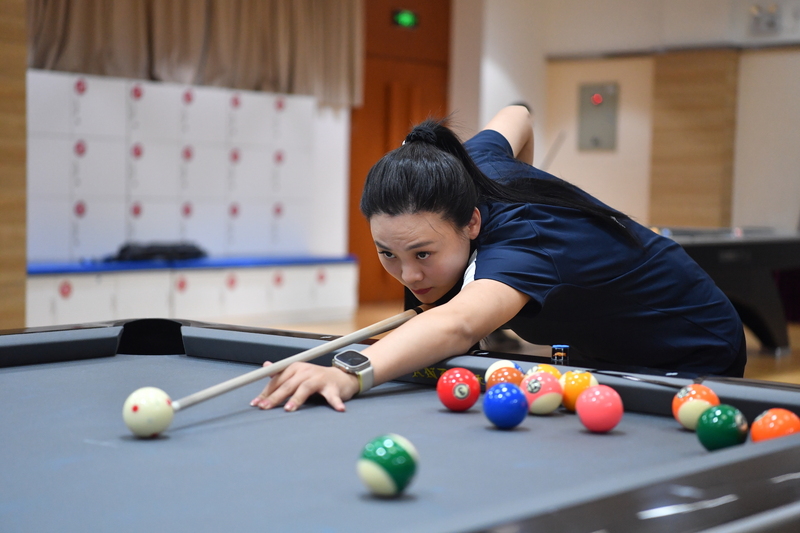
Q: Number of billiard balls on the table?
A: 13